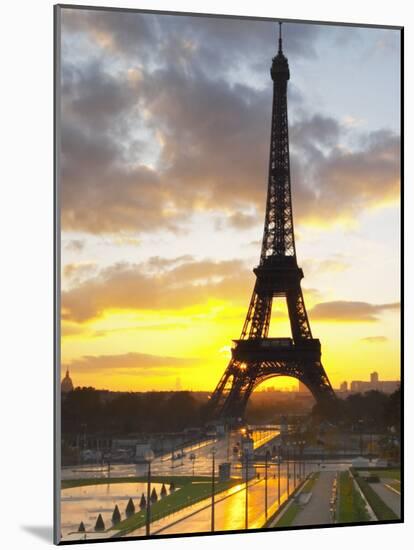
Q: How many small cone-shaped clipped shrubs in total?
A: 8